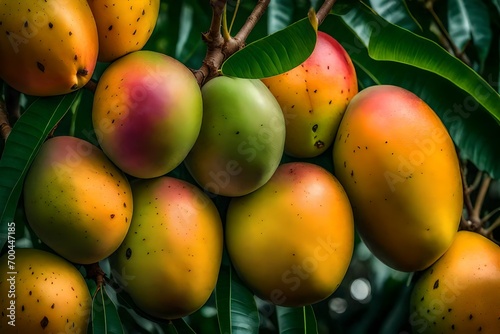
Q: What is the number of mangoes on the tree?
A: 11